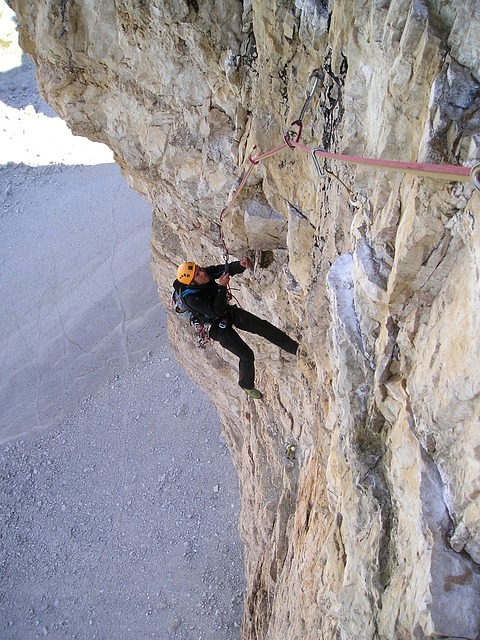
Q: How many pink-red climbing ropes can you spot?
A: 1